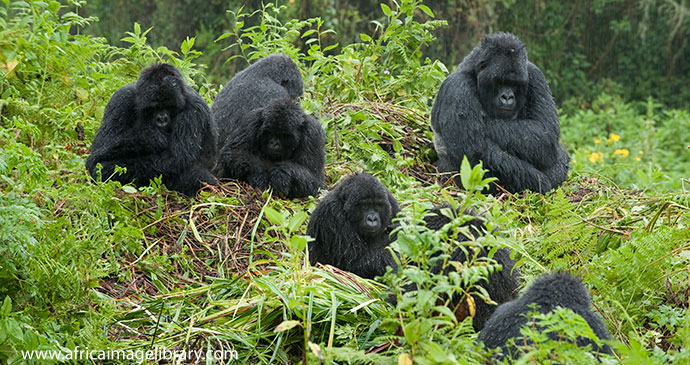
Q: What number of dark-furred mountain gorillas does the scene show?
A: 7